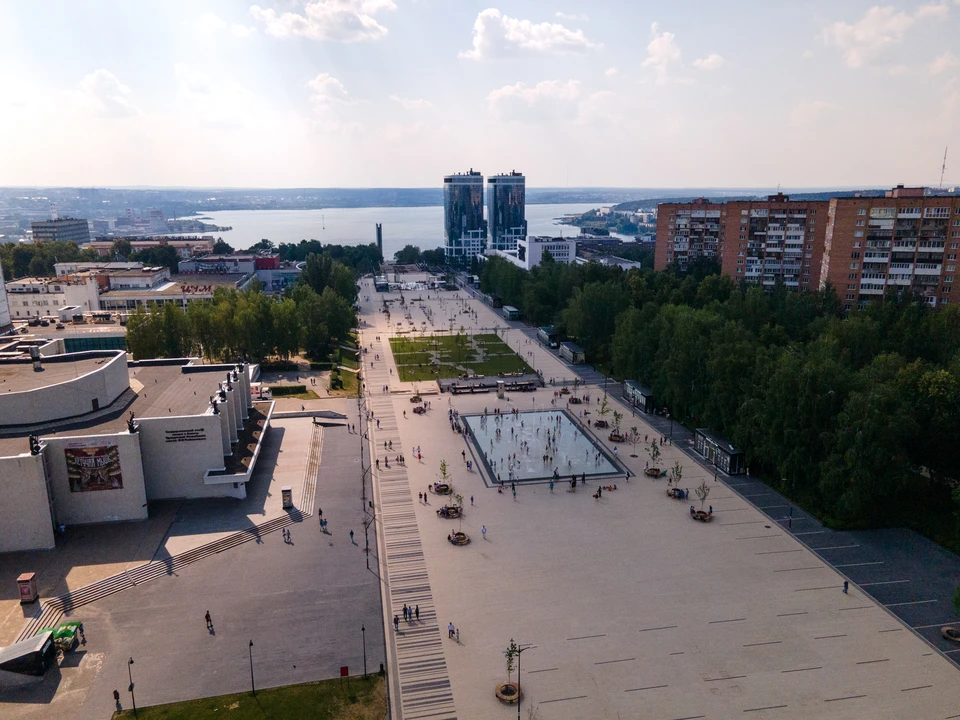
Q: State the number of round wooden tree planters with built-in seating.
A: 14